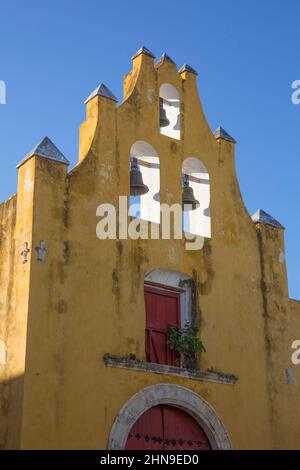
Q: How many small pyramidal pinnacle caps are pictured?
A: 7